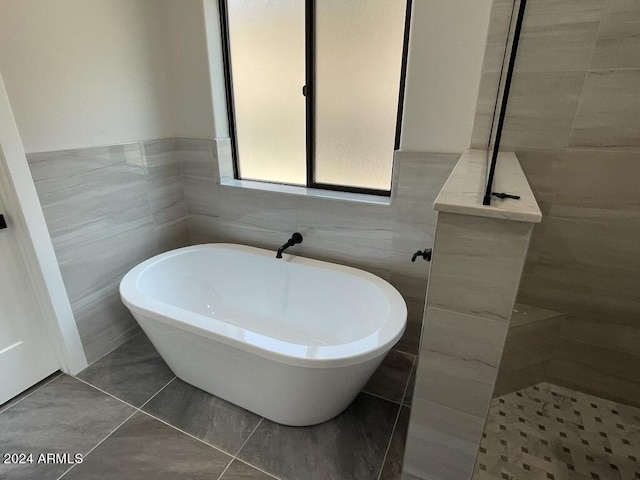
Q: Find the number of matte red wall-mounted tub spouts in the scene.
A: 0